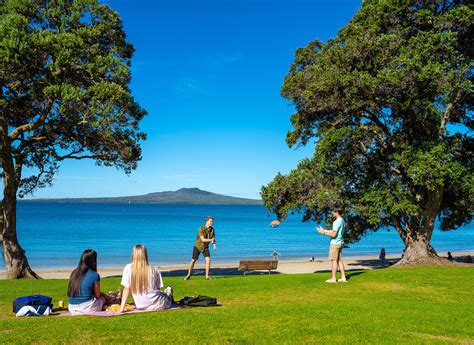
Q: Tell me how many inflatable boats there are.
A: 0